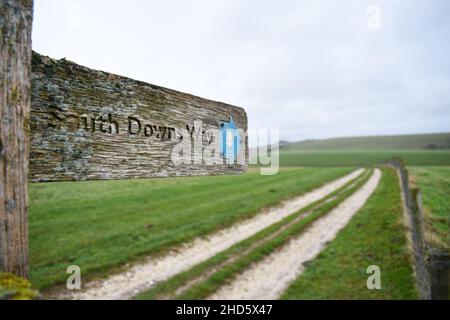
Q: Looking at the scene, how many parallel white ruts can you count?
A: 2